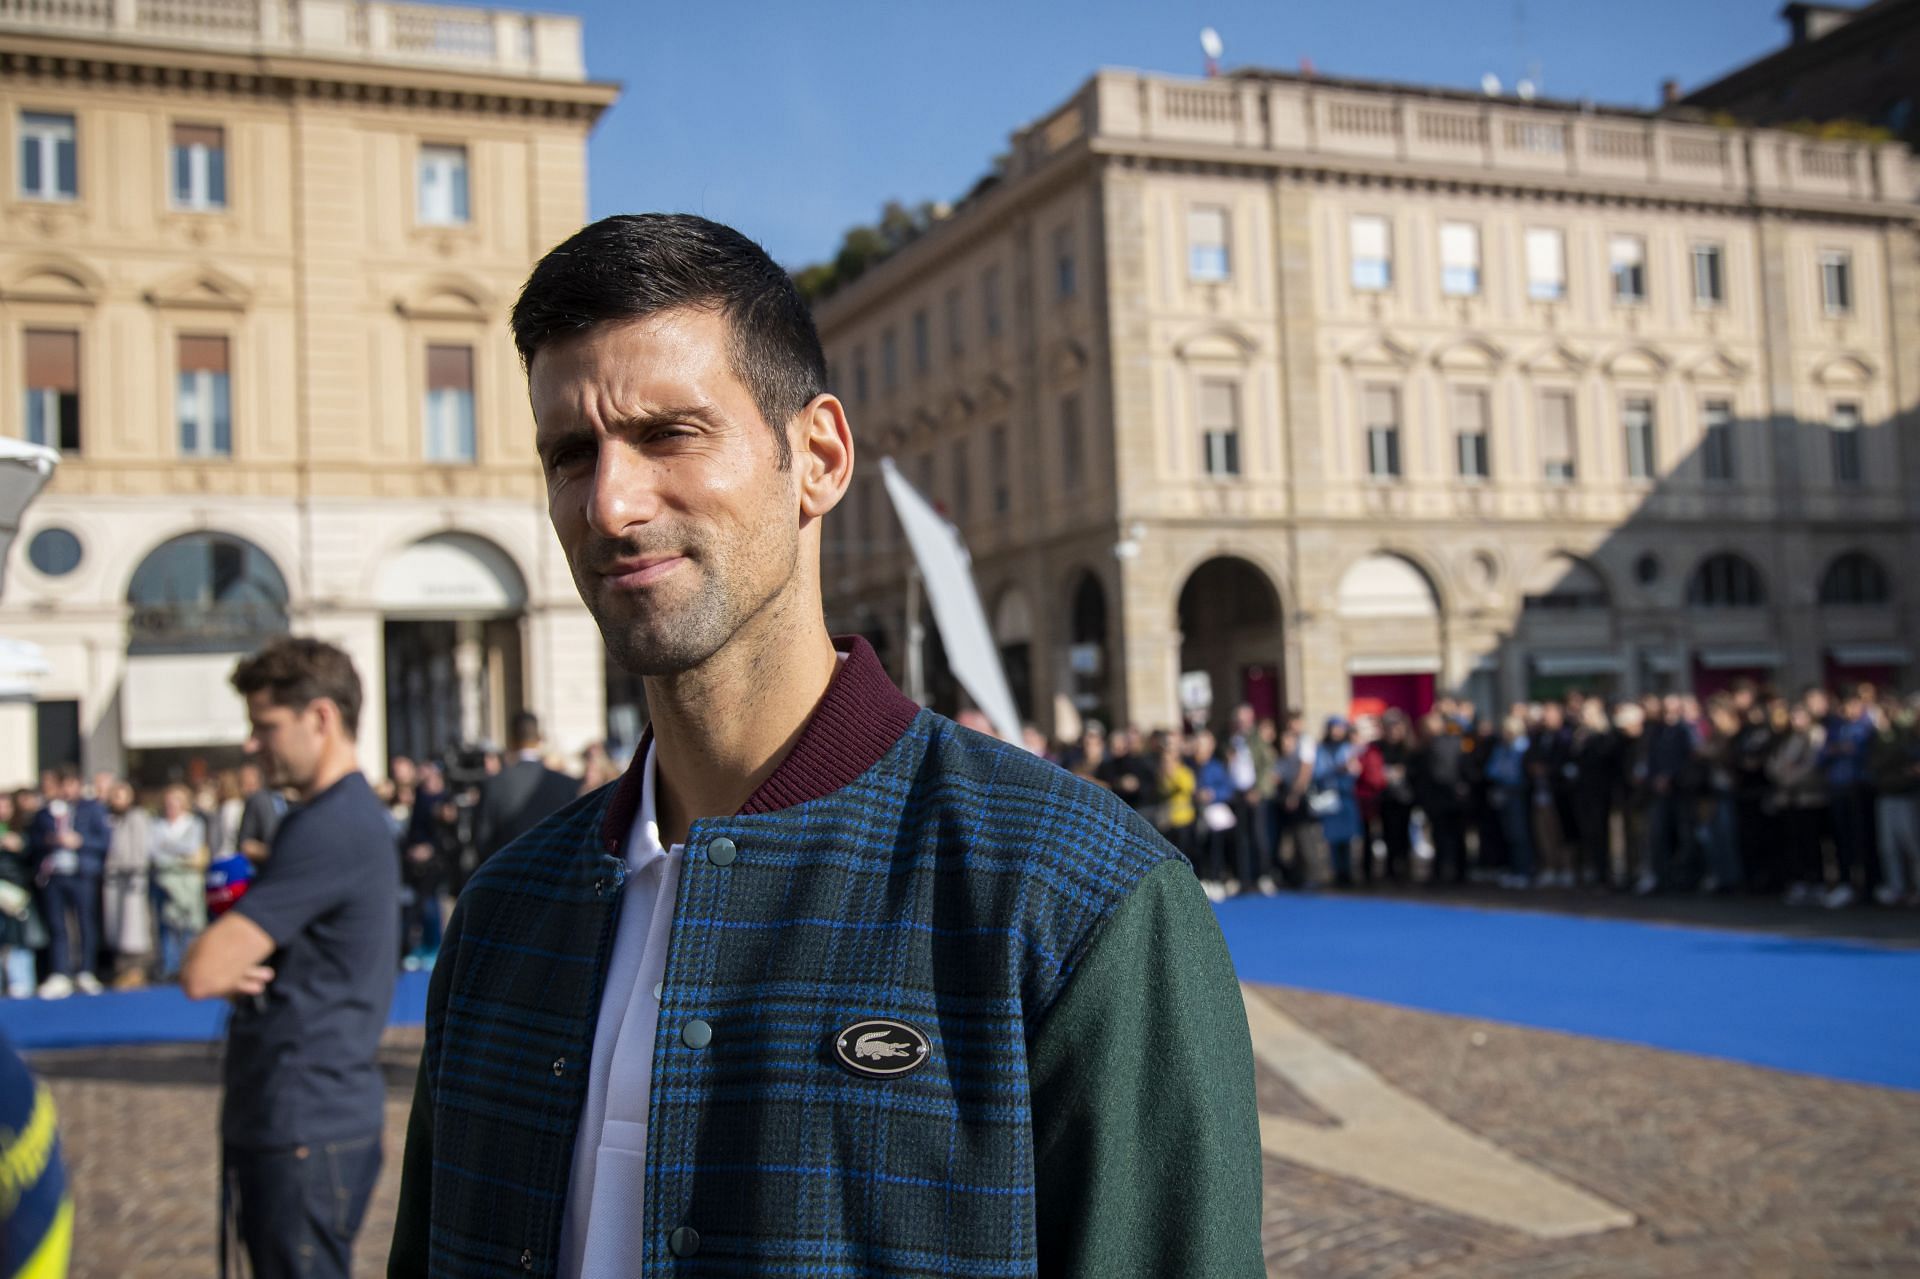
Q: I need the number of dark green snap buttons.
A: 3